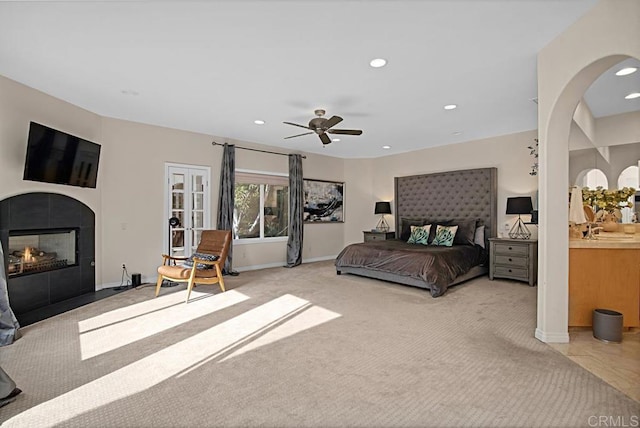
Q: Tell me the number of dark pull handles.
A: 4